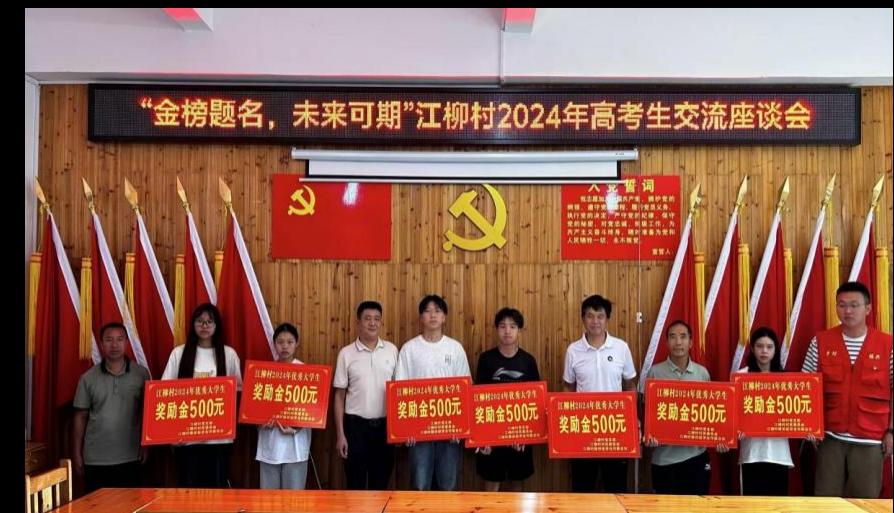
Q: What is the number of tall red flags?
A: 10